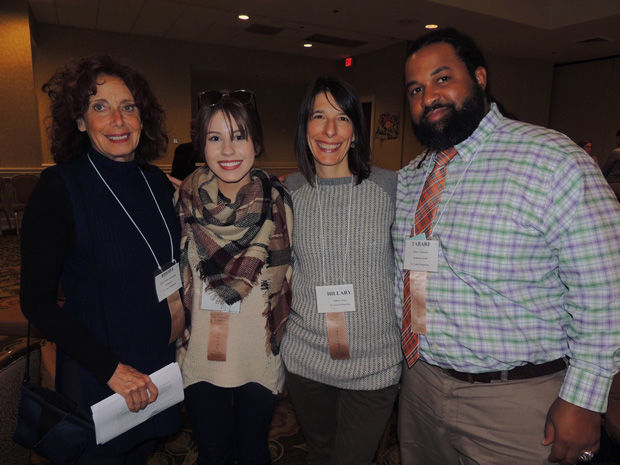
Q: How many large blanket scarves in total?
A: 1